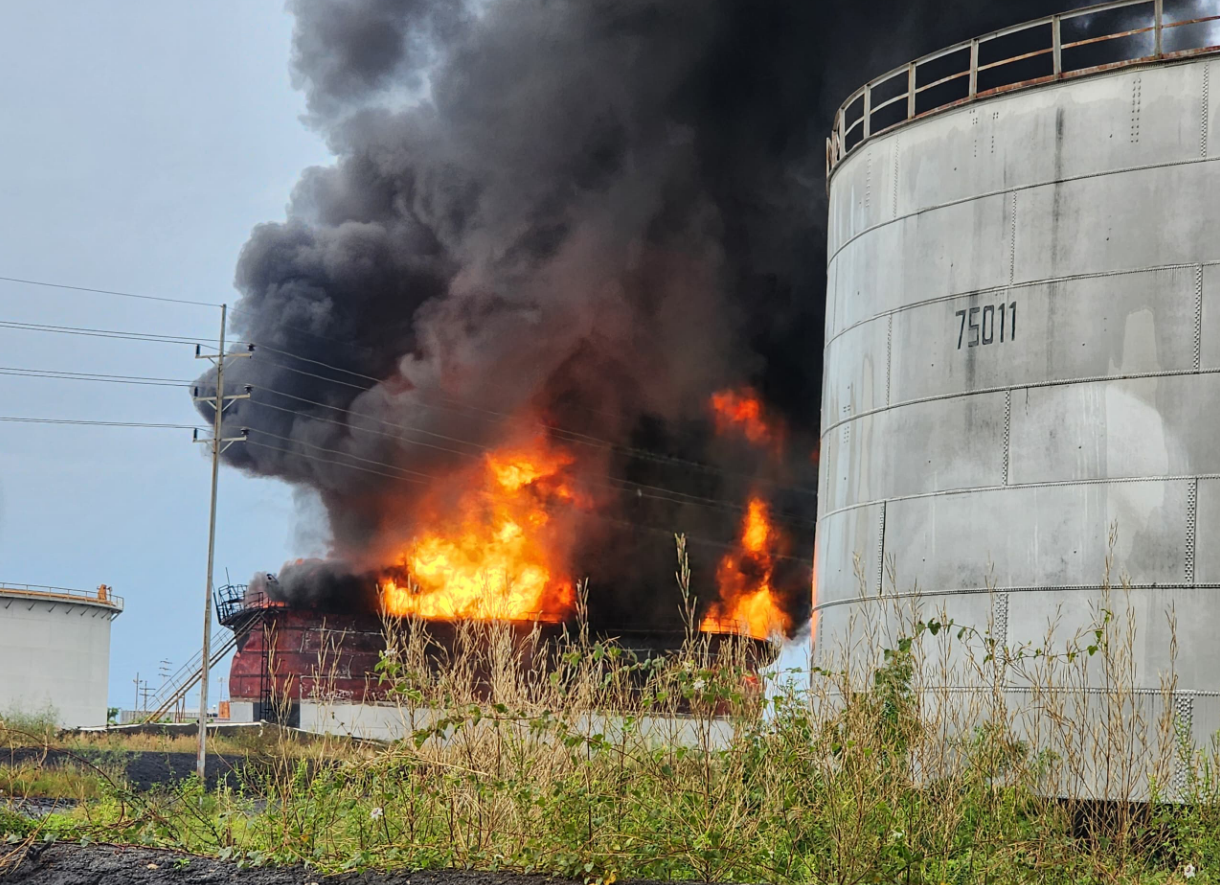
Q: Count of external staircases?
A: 1